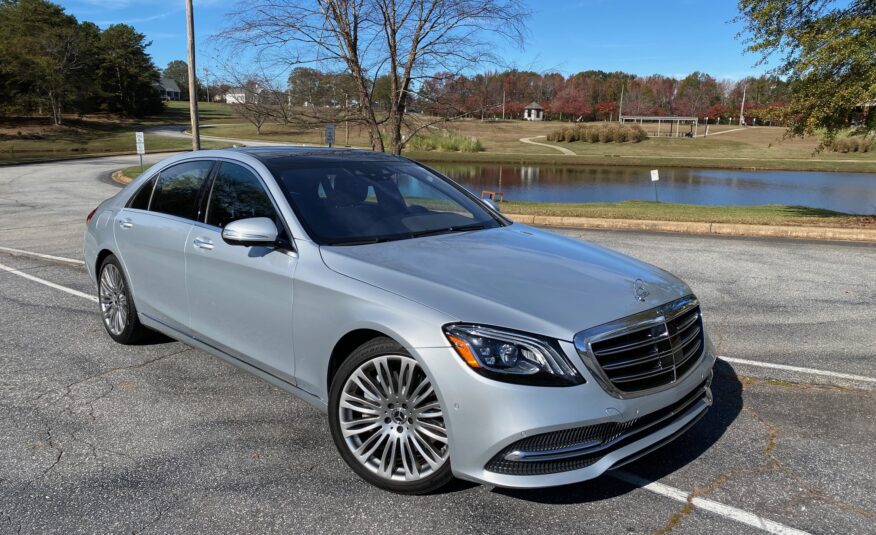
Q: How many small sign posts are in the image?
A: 3